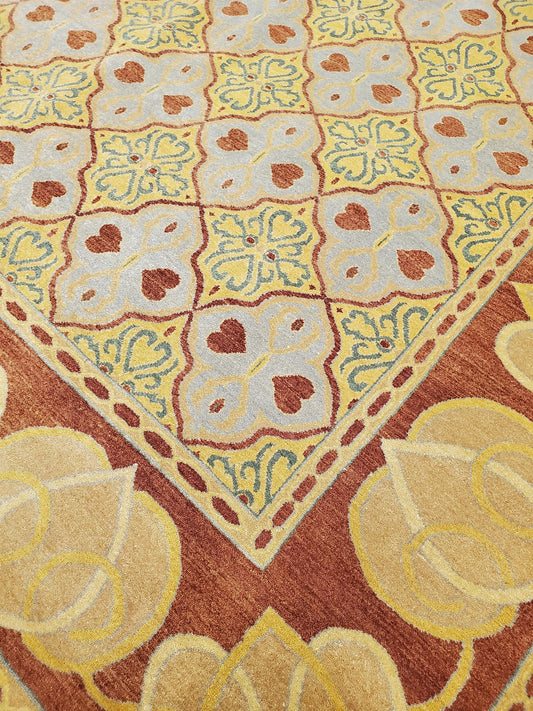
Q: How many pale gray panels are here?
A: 12